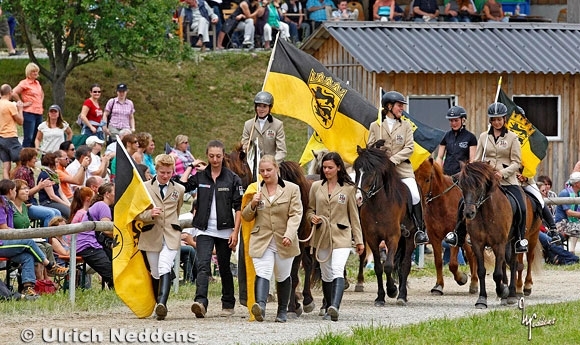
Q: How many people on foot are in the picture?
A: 4